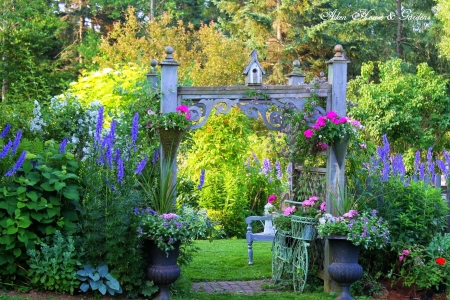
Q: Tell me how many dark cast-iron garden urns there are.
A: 2